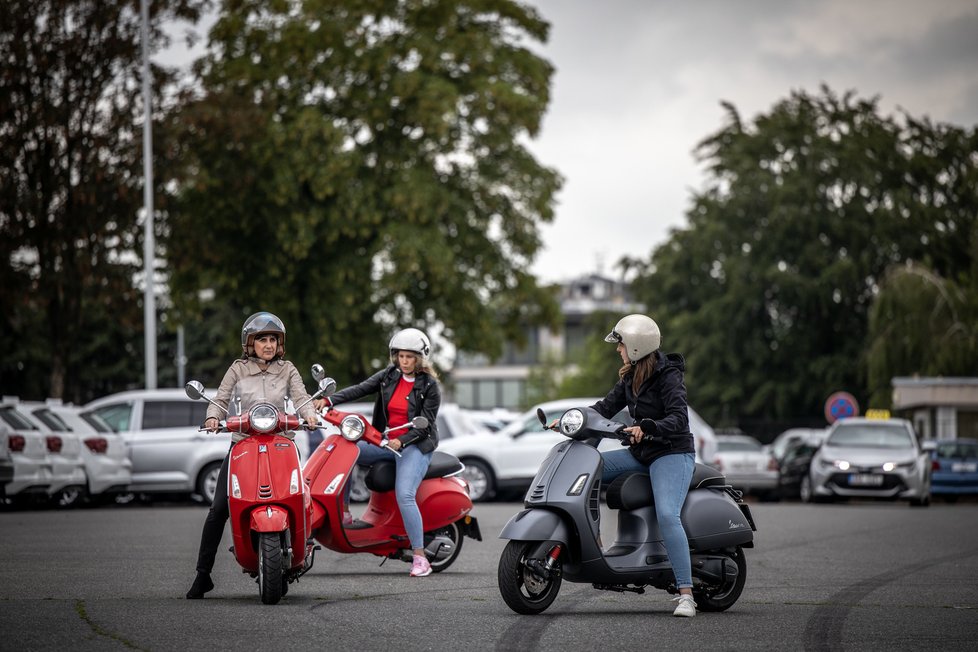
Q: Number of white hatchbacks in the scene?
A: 3